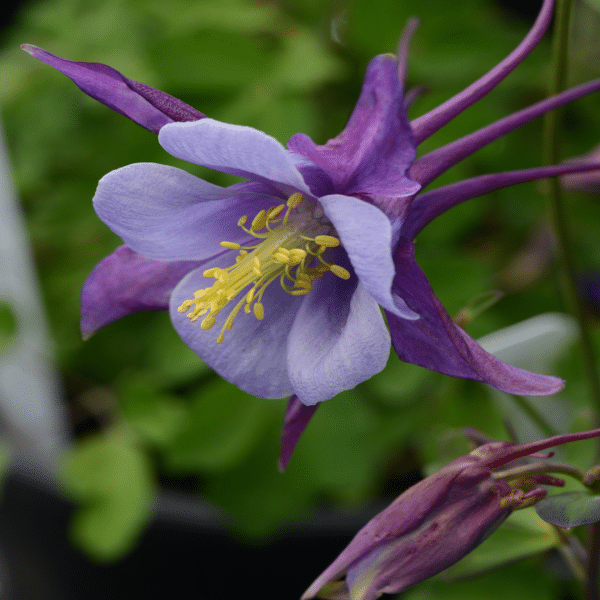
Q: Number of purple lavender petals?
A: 5